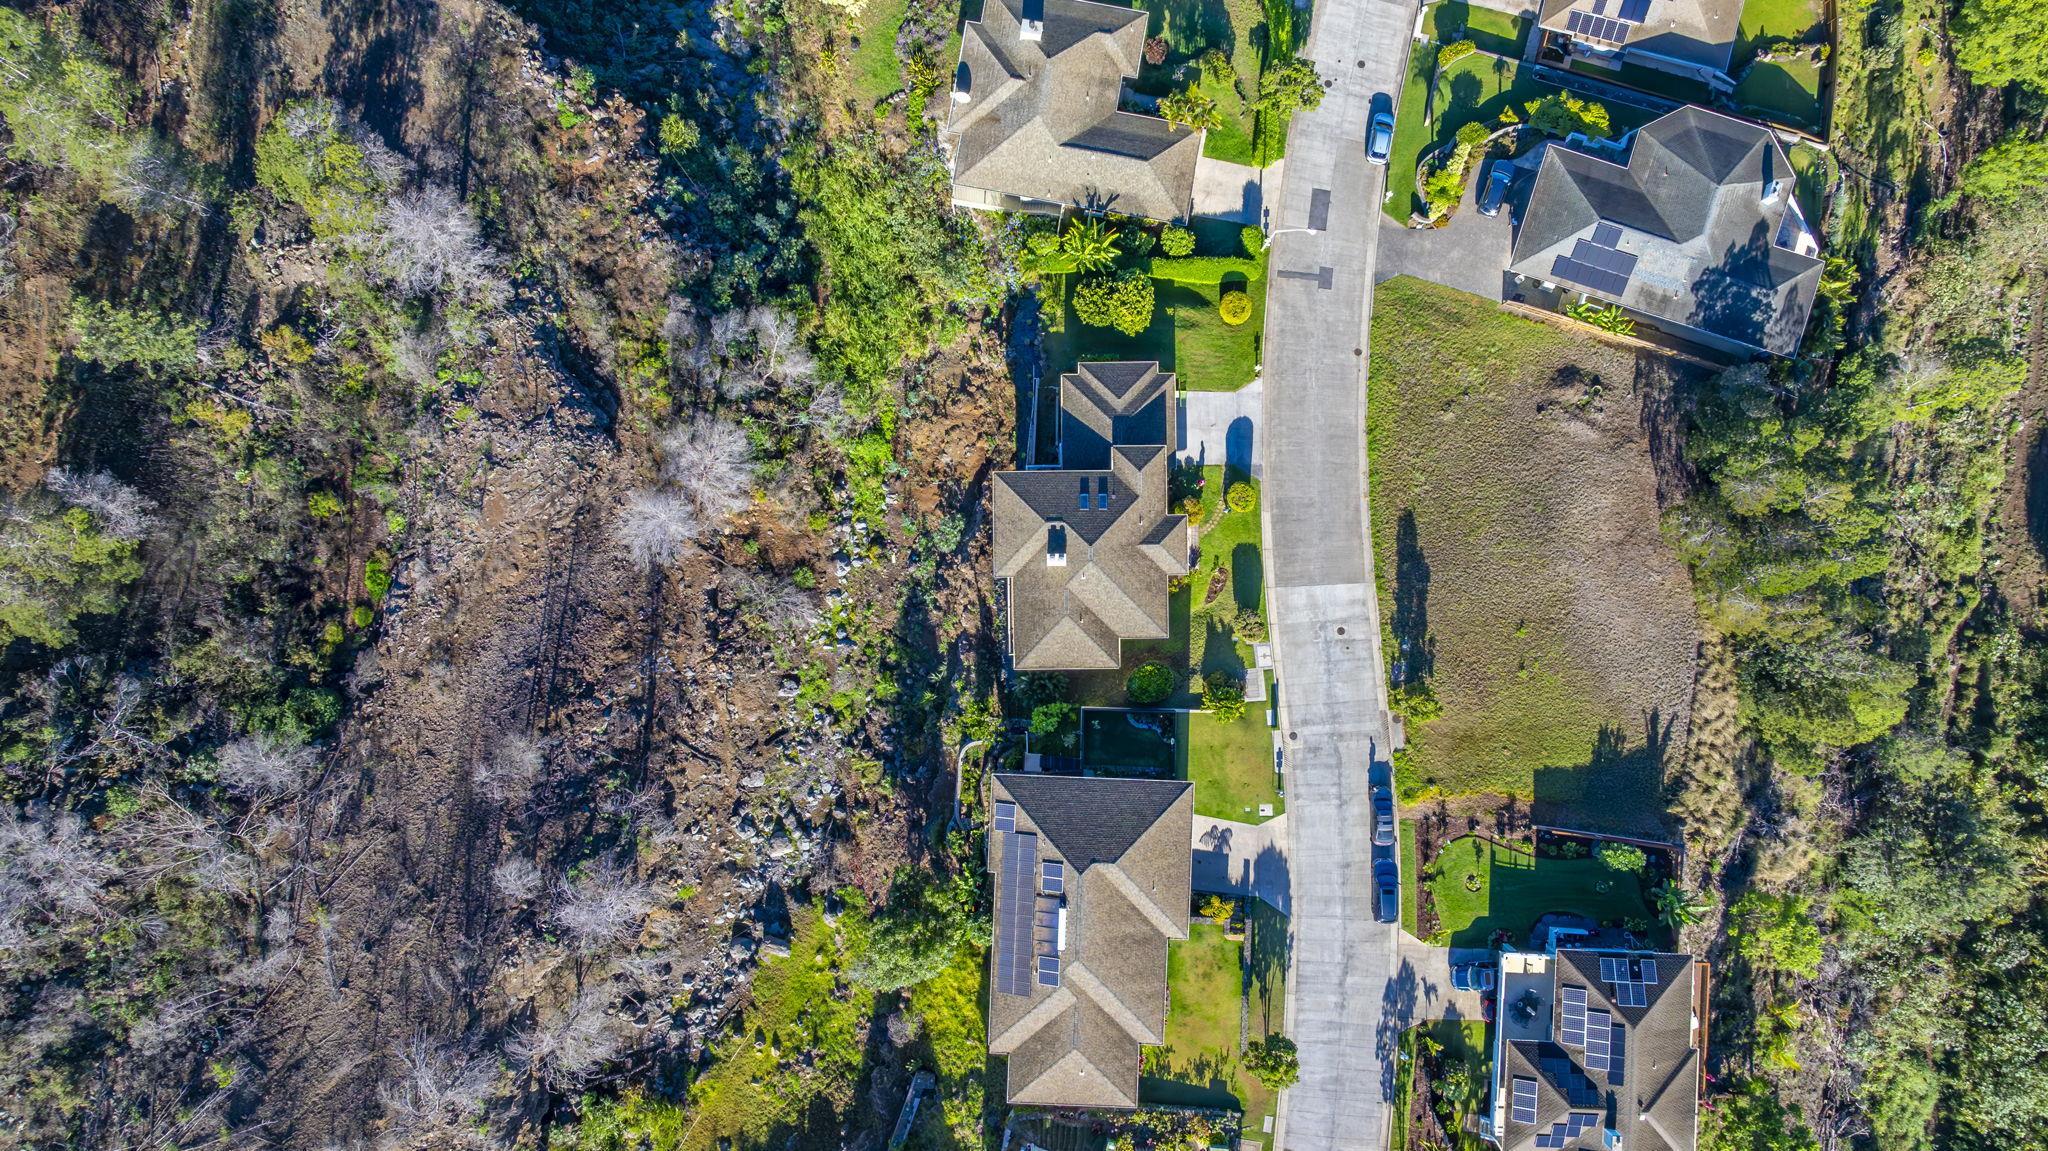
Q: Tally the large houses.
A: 6